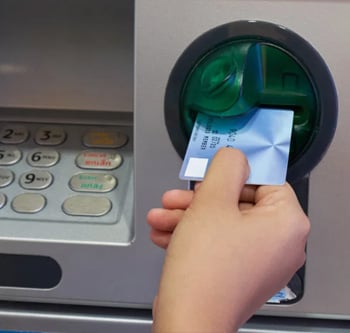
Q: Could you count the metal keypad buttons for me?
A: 12